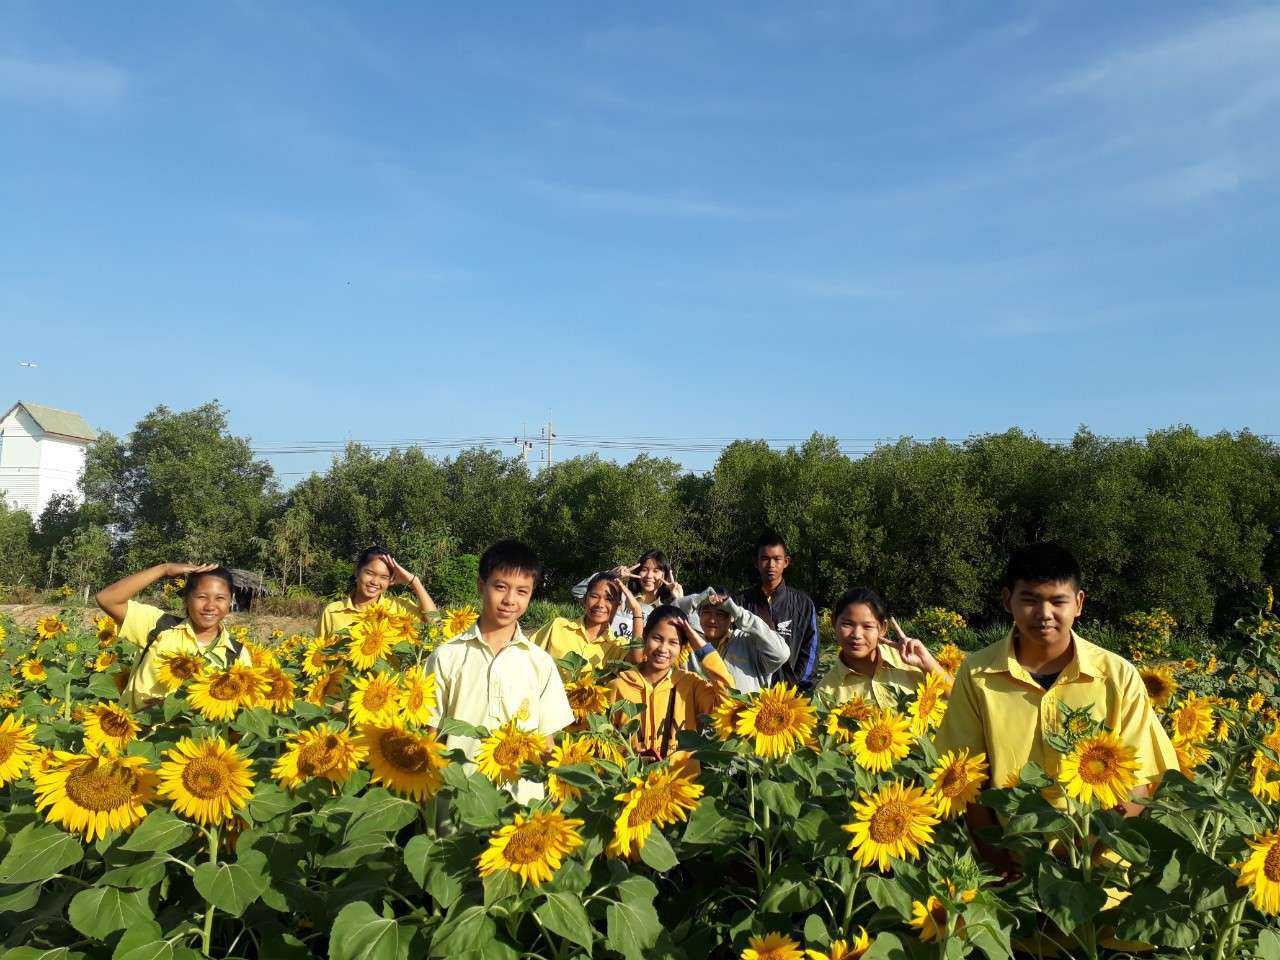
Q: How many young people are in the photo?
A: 10